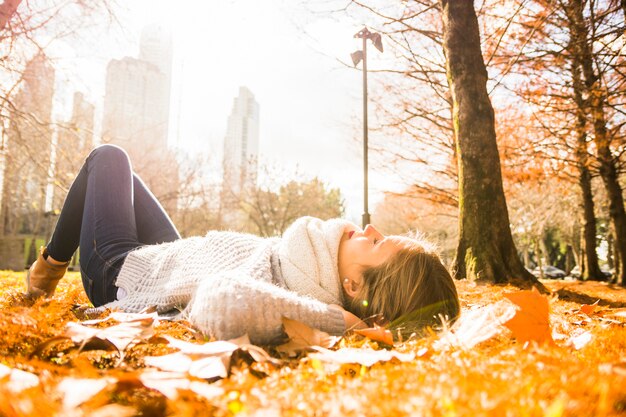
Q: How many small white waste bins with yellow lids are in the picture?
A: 0